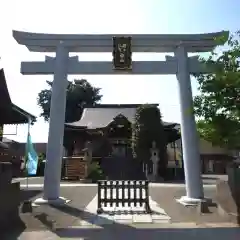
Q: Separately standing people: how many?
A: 0